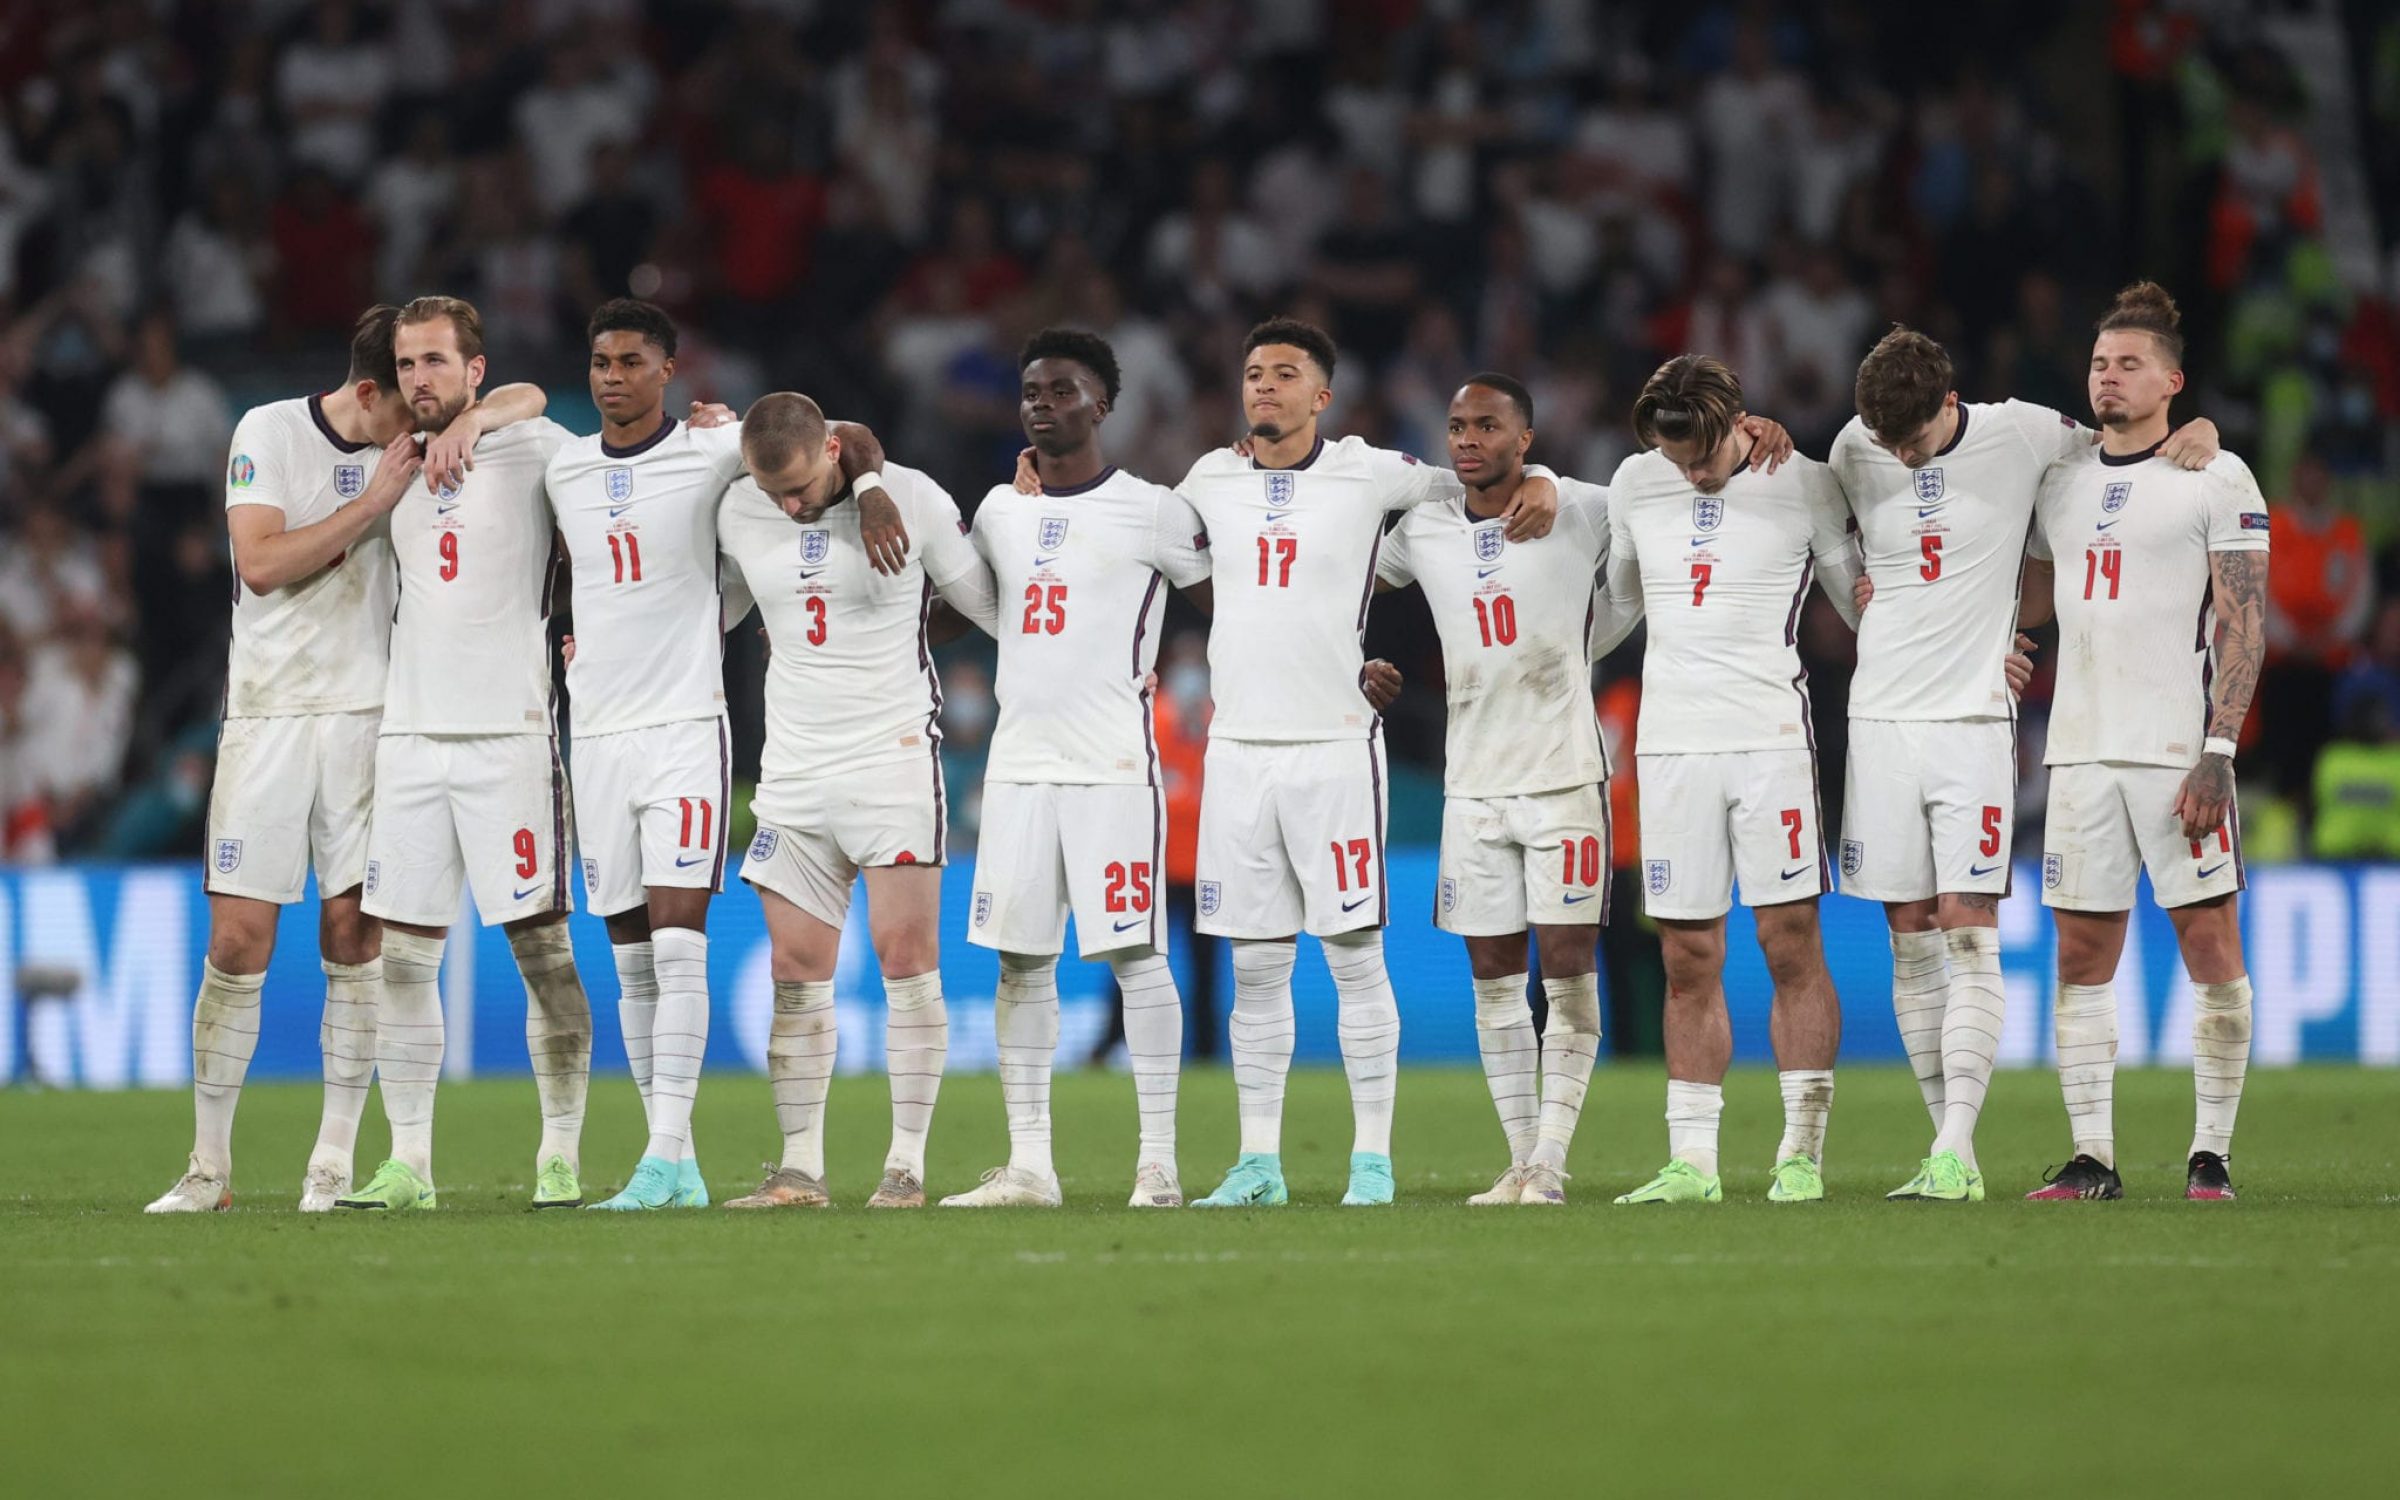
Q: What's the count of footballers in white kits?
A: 10